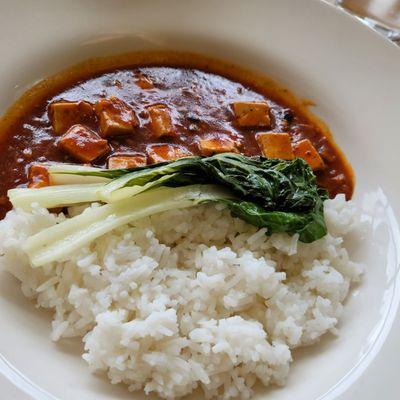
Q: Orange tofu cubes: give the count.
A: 12